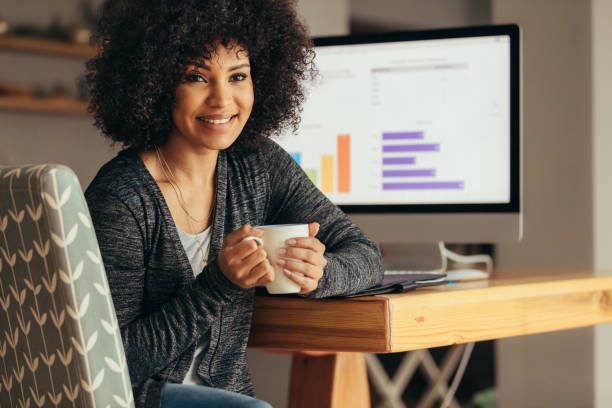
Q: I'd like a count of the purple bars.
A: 5